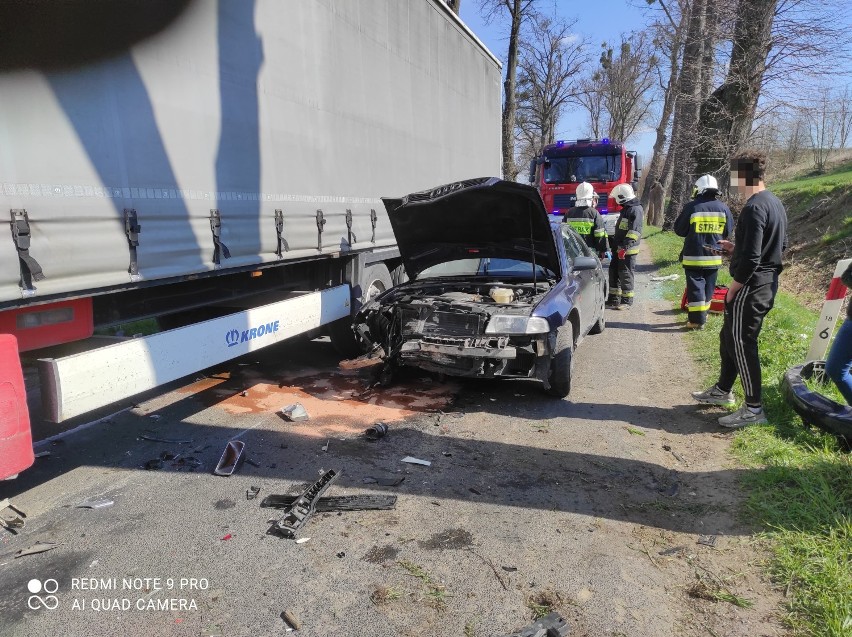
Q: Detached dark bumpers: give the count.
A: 1